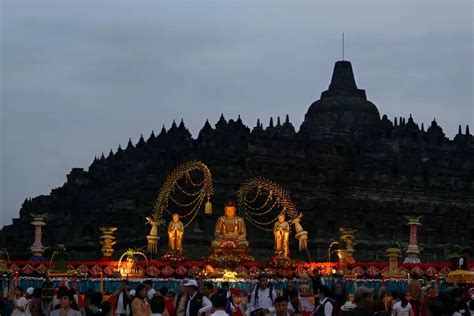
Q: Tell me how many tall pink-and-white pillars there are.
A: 2